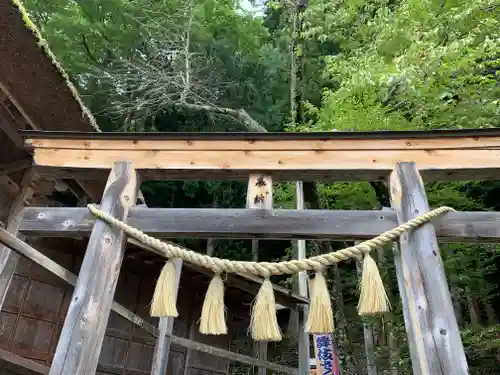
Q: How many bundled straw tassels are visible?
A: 5